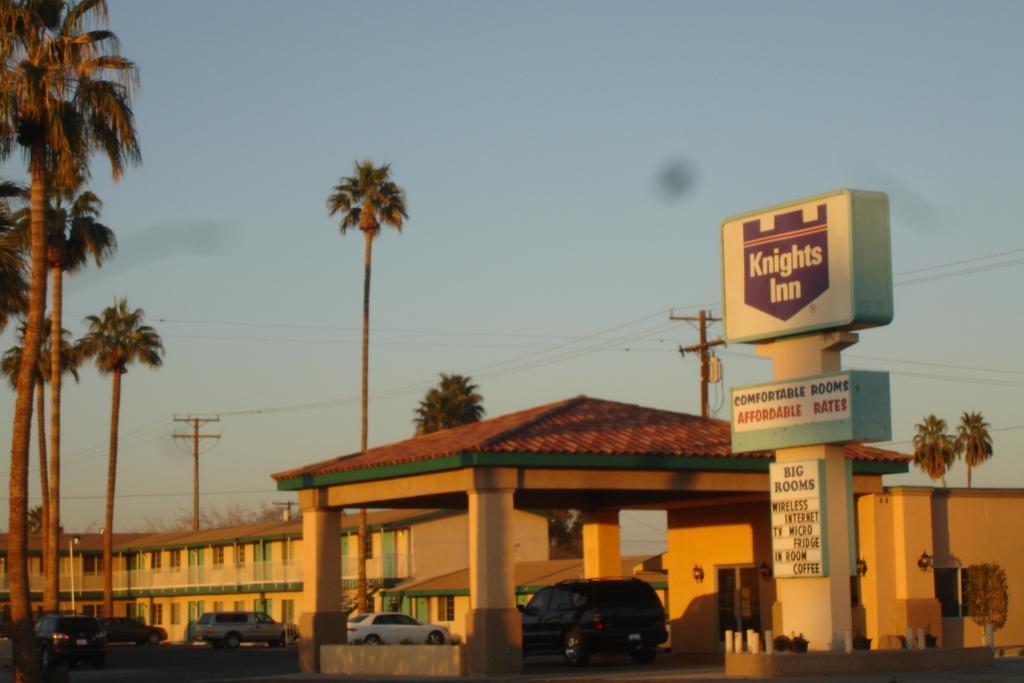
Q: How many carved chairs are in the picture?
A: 0